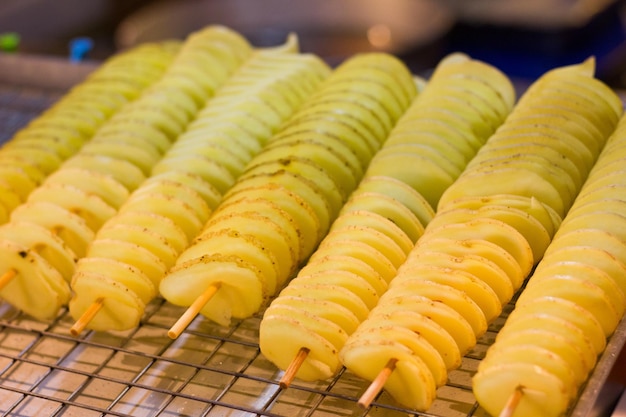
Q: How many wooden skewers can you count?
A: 6